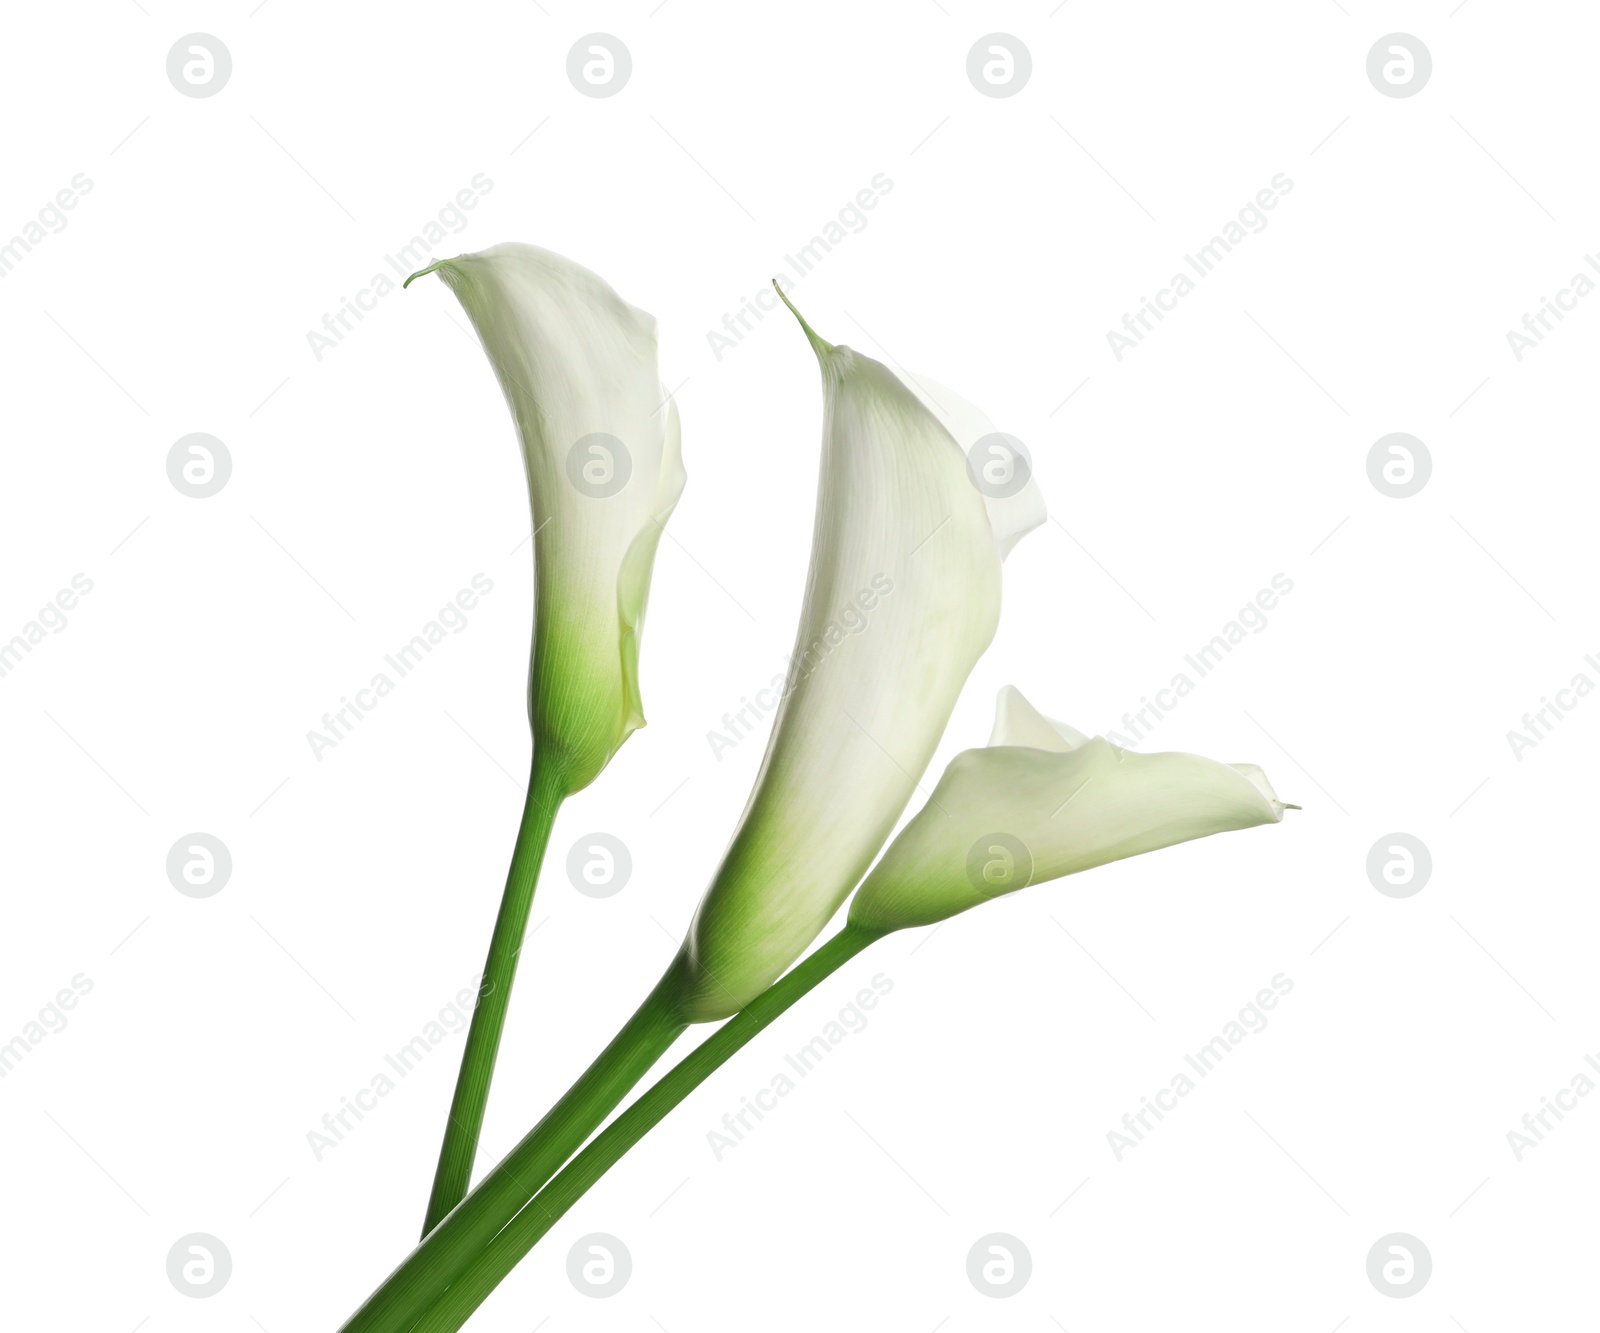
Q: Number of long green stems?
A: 3